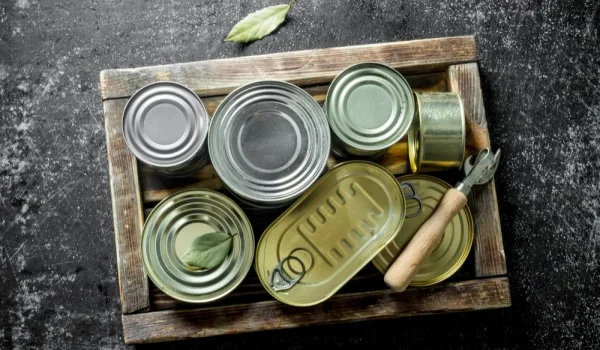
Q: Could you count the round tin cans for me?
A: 6